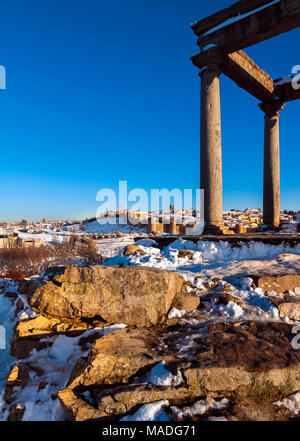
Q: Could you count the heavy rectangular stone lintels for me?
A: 3